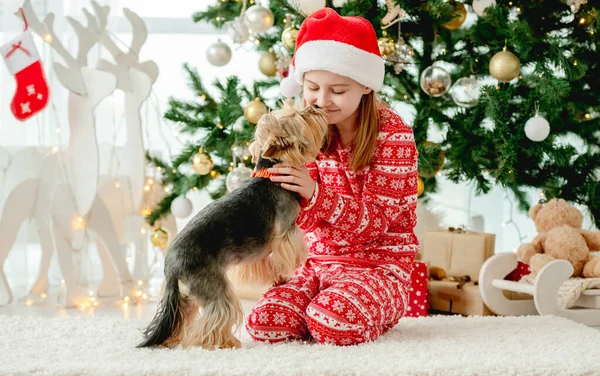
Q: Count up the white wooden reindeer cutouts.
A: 2